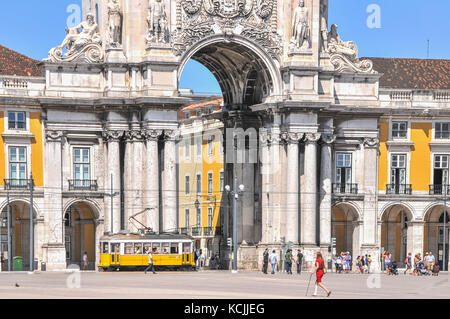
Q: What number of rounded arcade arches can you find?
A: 5